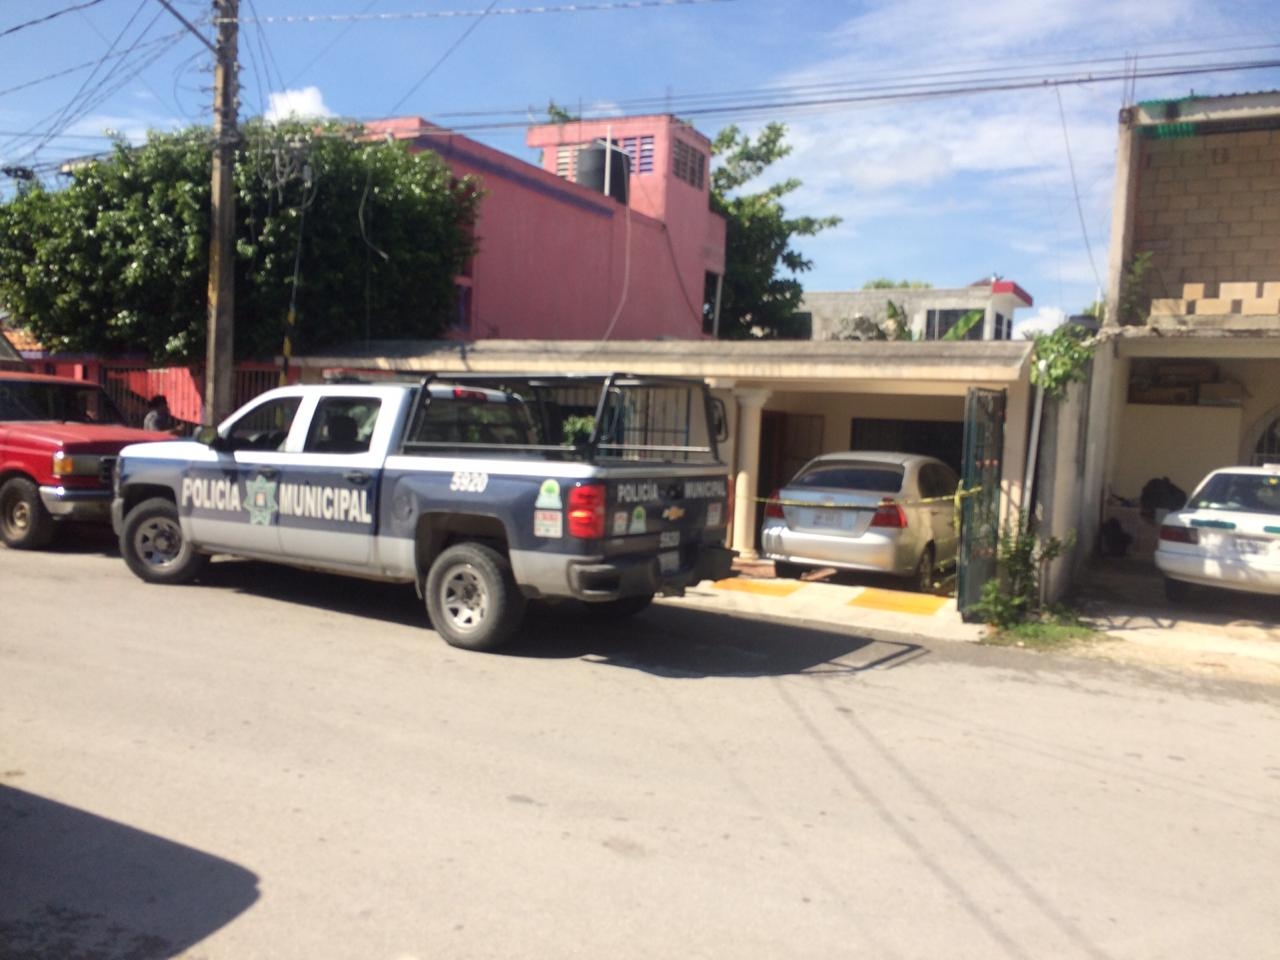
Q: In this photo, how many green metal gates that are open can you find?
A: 1